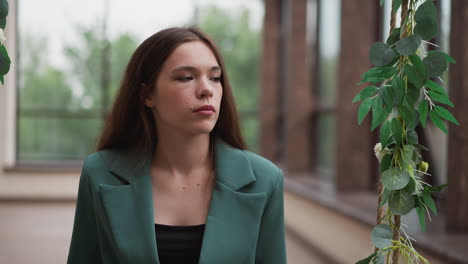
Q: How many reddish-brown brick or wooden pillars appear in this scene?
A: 4